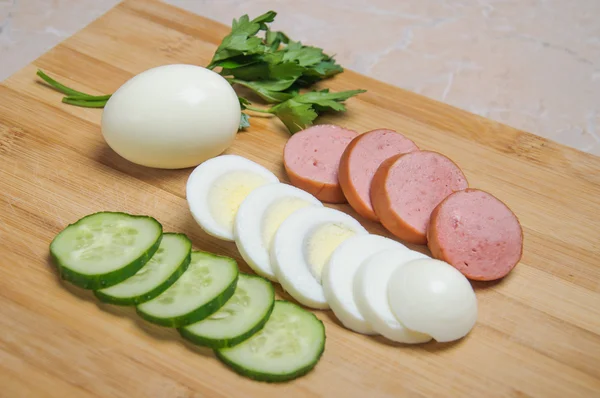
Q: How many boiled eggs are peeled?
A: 2